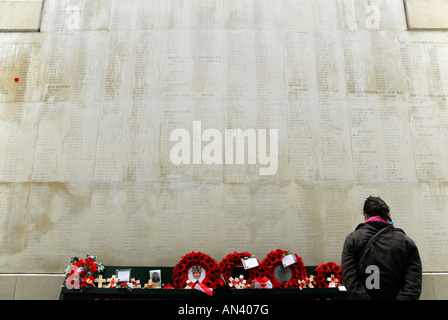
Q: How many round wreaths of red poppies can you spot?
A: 4